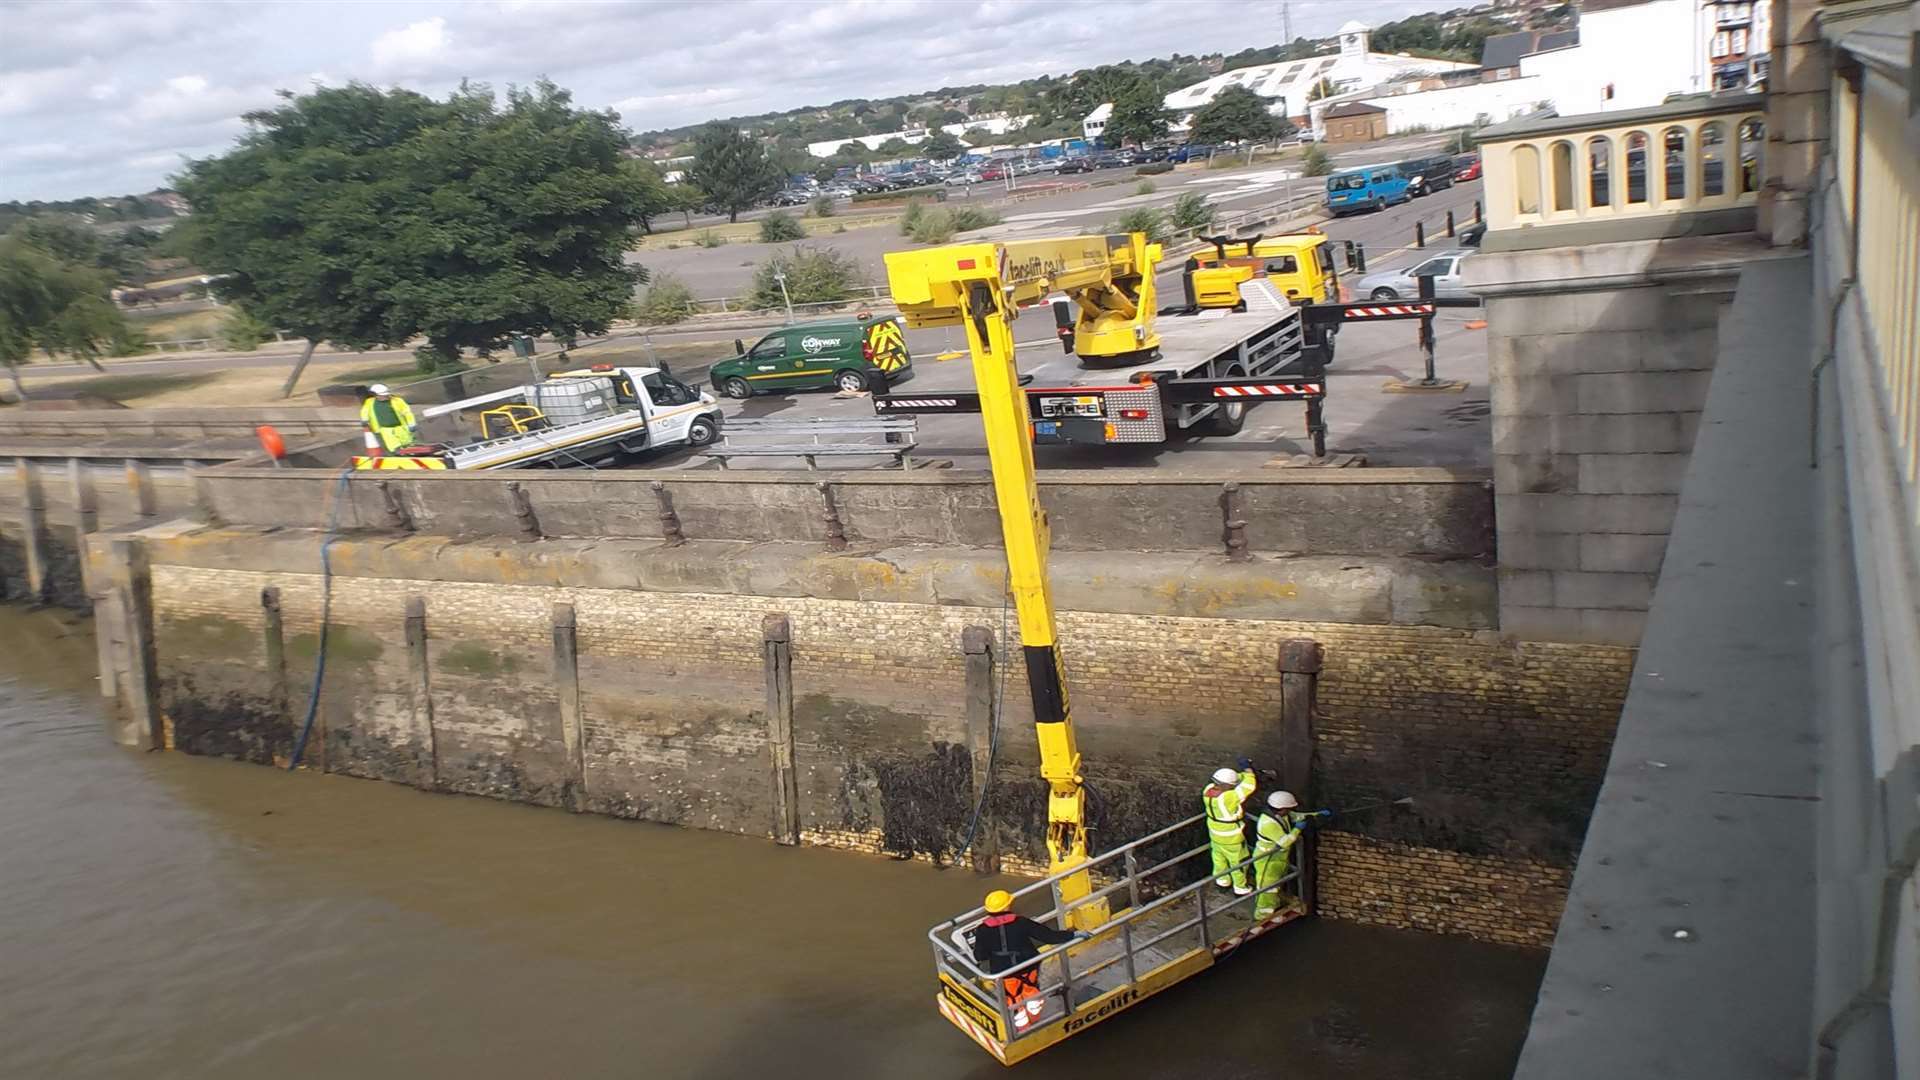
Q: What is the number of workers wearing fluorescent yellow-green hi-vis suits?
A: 3